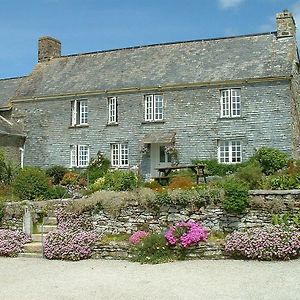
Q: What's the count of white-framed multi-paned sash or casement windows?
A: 7